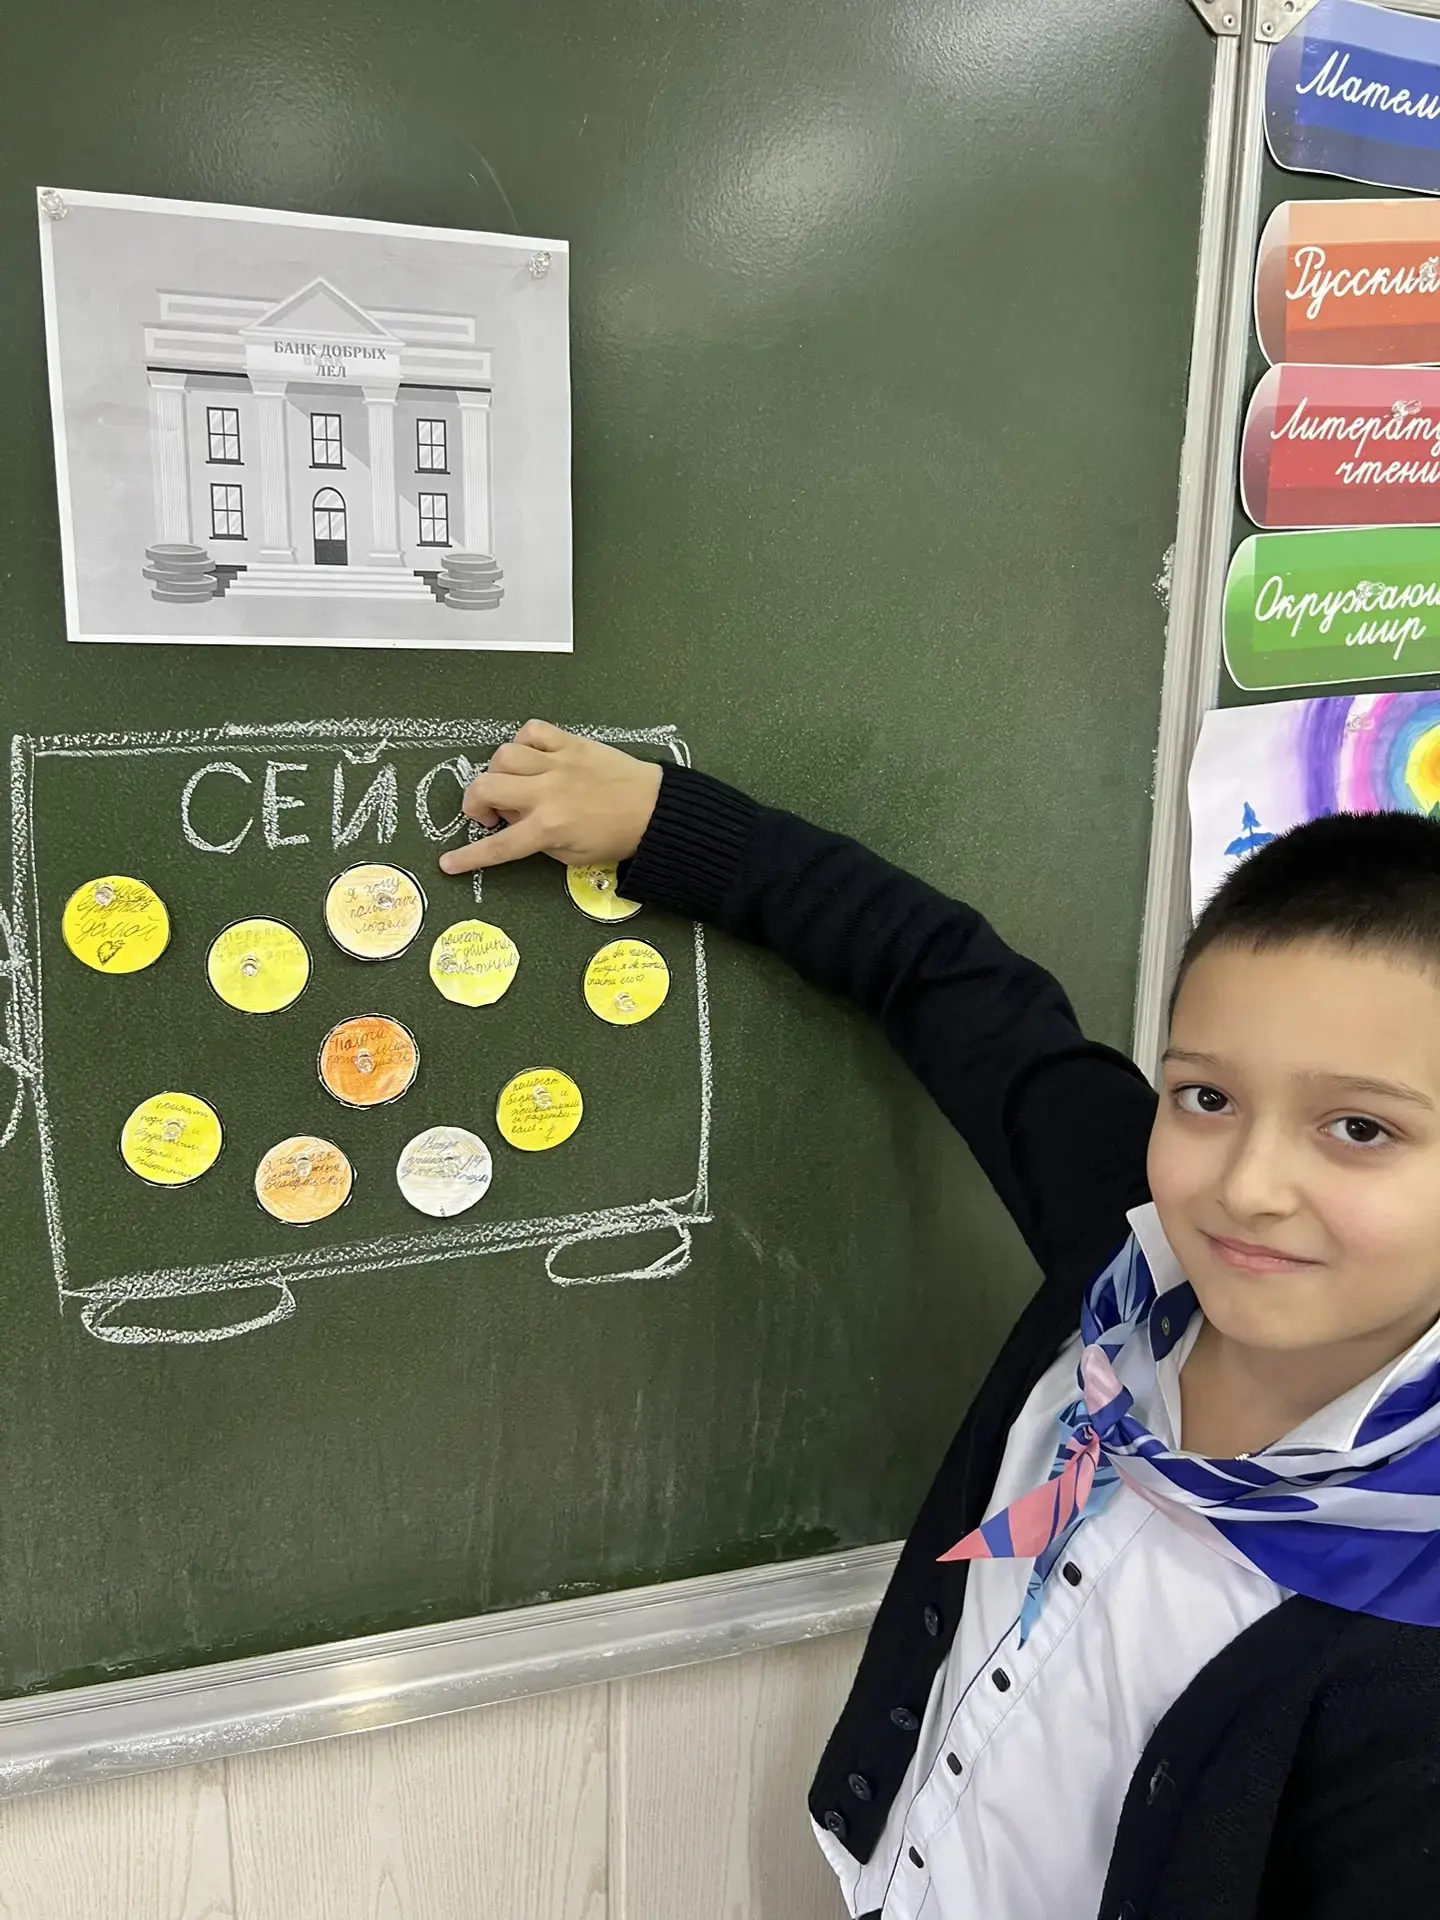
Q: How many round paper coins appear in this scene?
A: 11